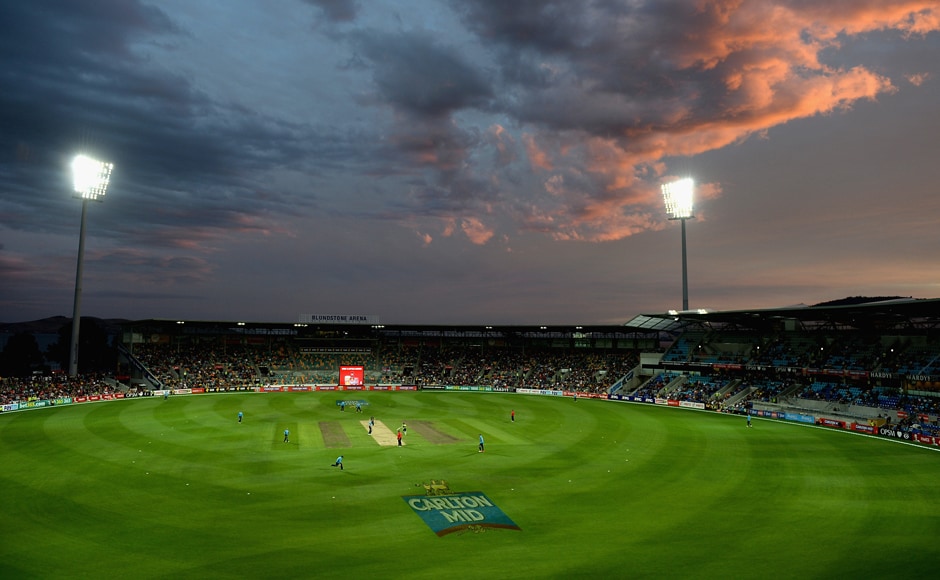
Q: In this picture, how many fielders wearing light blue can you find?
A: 10